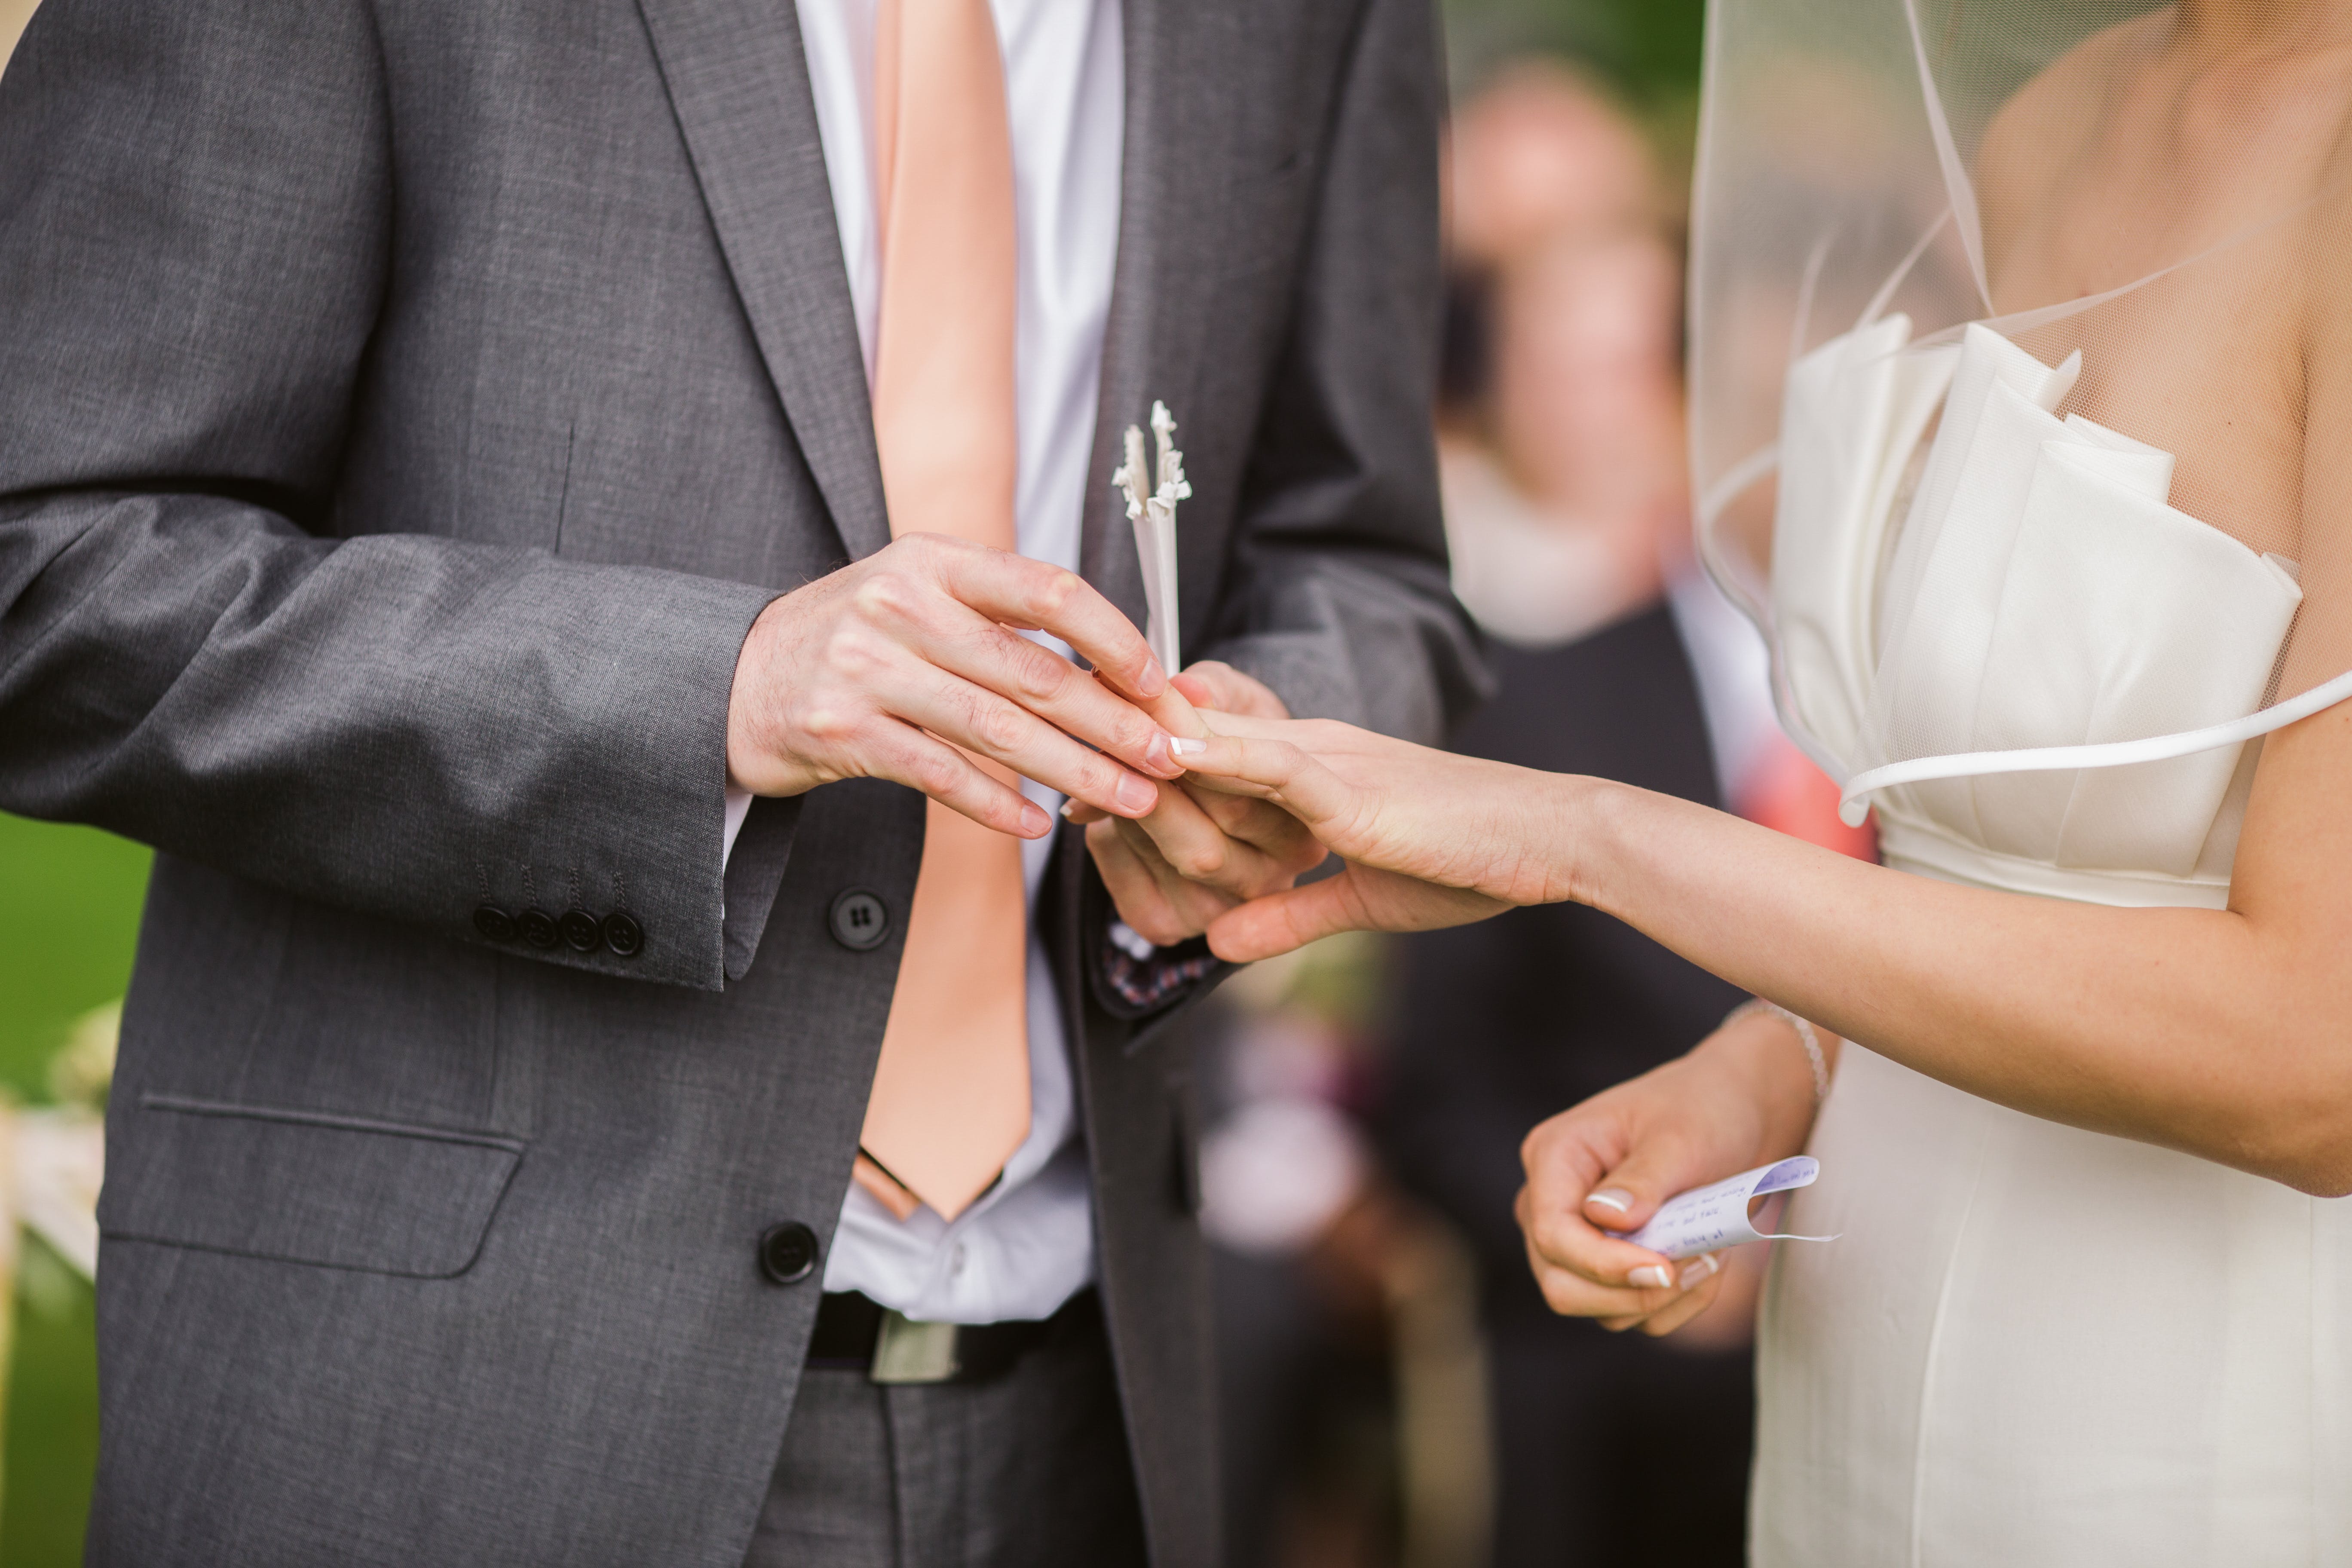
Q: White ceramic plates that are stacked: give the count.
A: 0